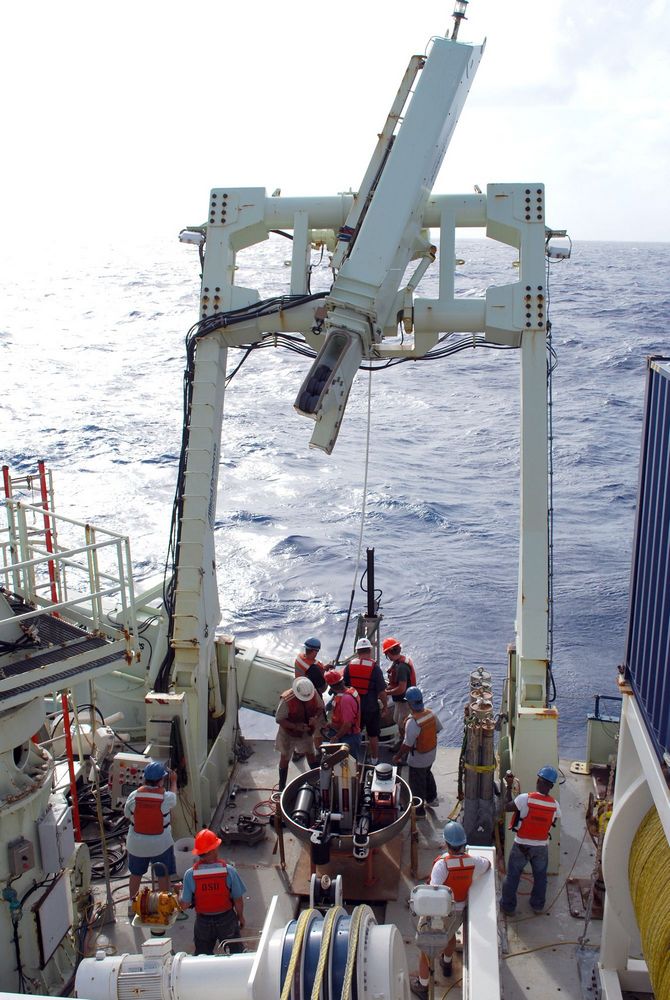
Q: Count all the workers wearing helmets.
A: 10